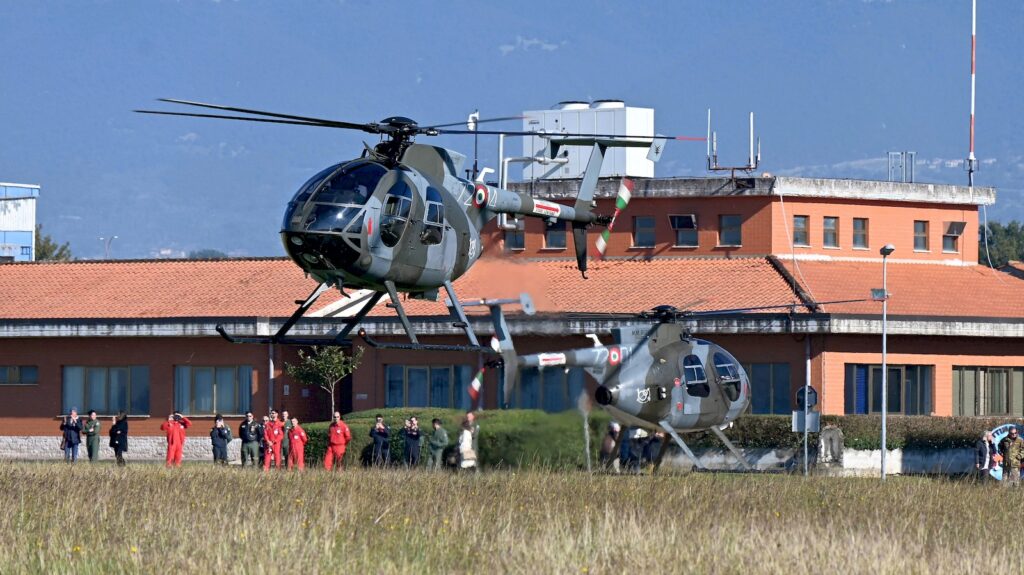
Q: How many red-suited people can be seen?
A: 4